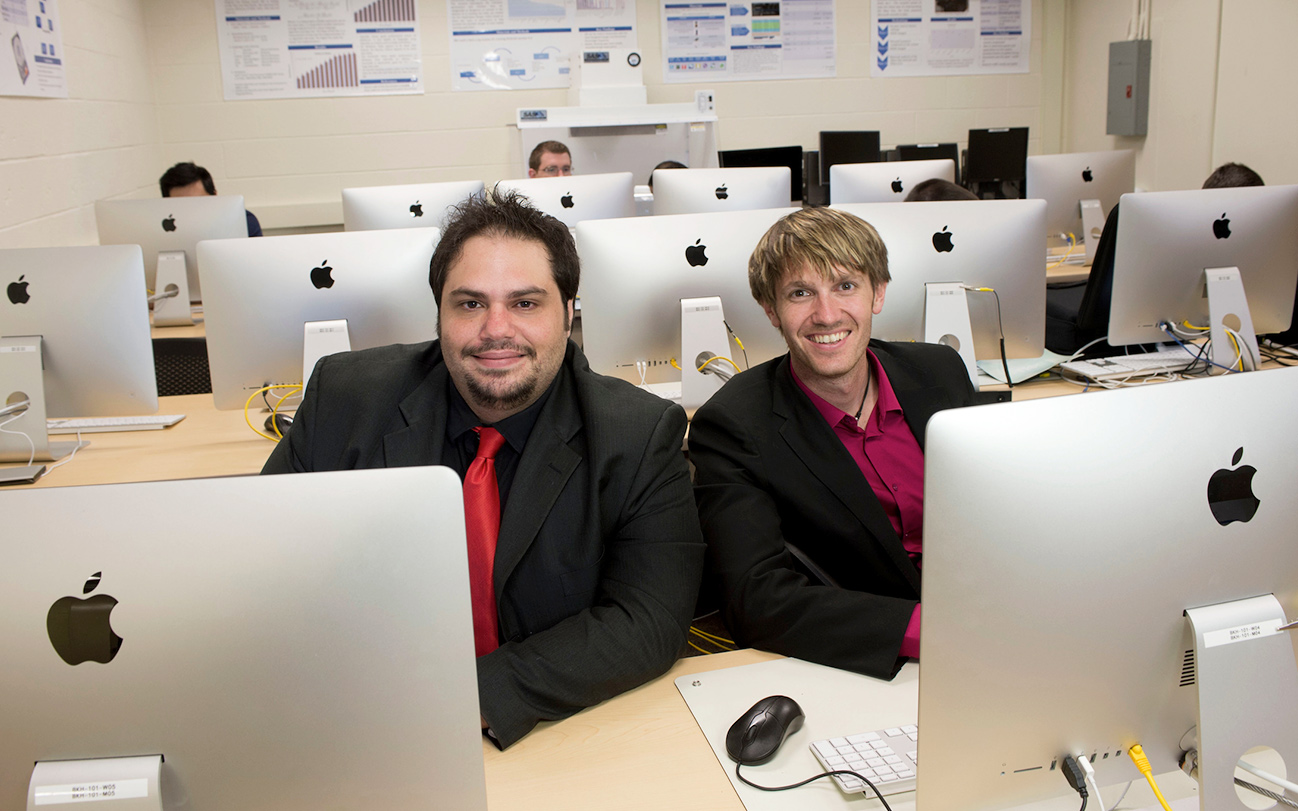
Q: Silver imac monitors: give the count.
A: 13